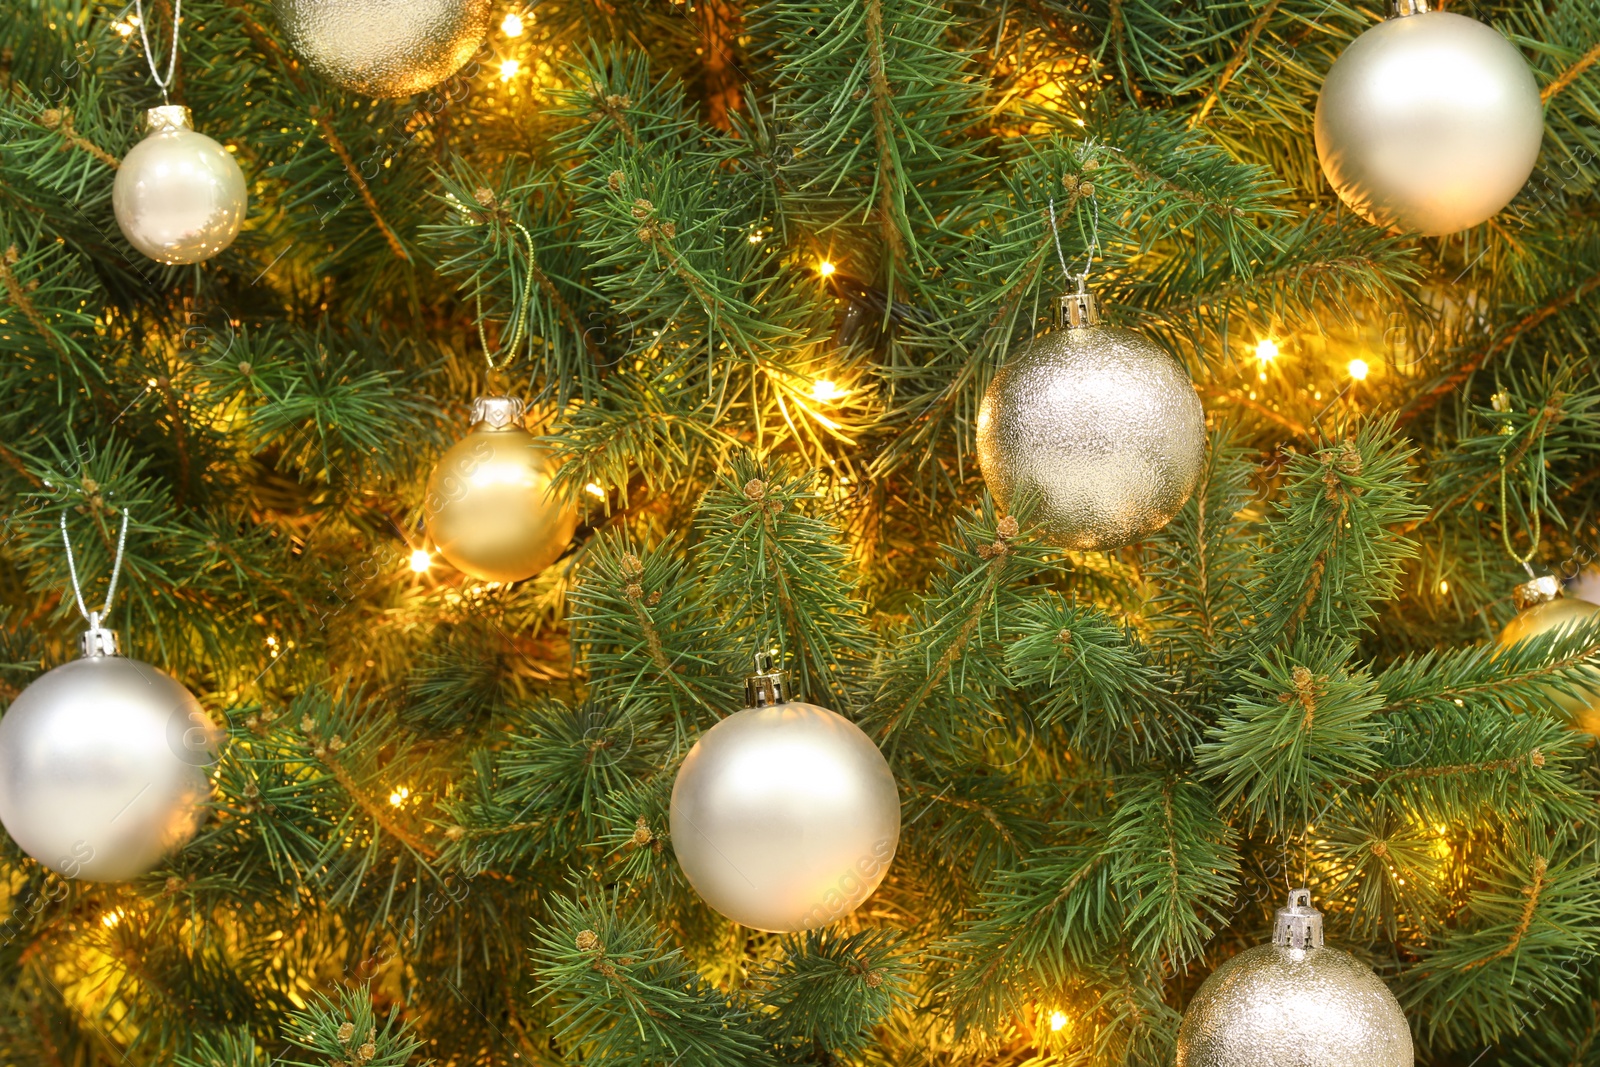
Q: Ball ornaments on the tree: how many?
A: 9